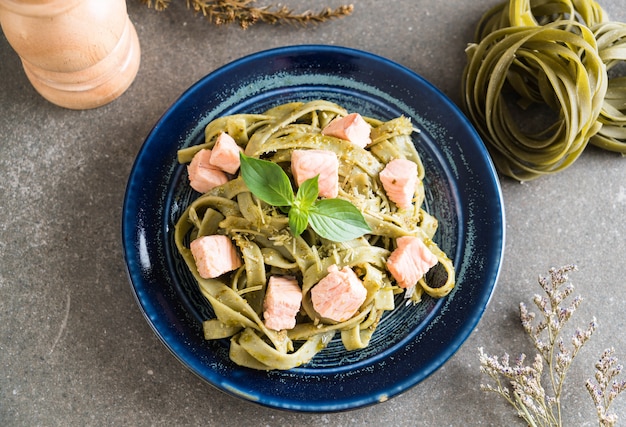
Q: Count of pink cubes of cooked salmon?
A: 9